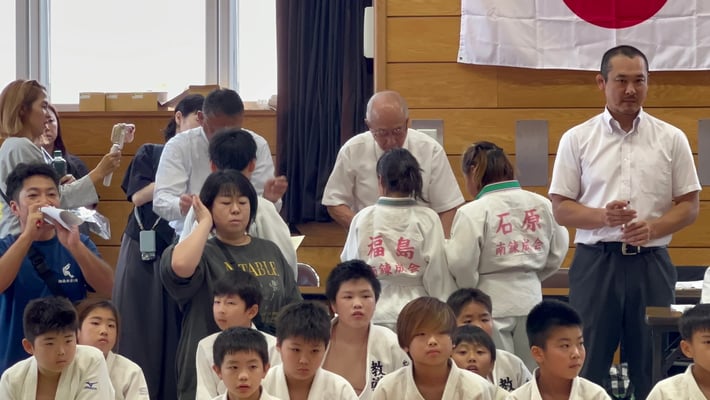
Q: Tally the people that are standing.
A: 11